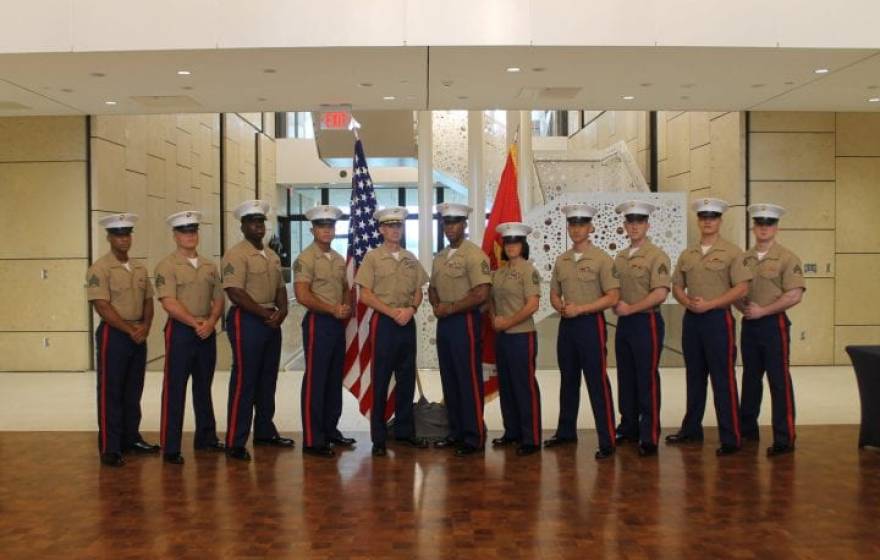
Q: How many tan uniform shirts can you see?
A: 11